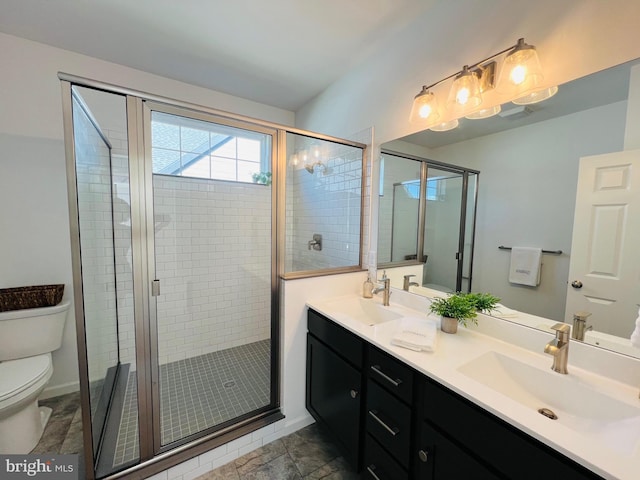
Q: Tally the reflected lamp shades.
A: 3